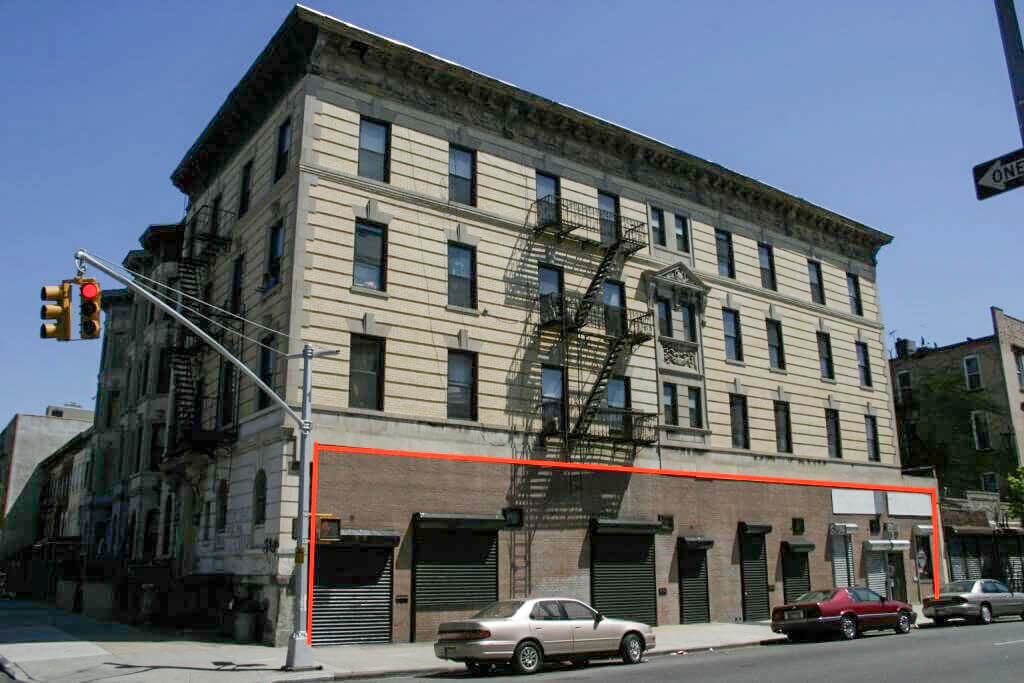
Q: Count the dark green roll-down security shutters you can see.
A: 6